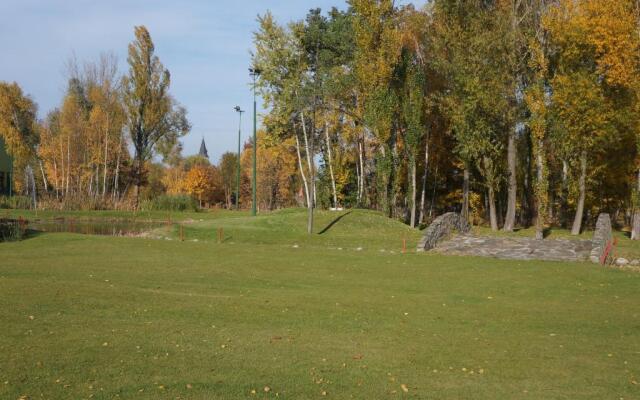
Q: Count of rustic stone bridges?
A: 1